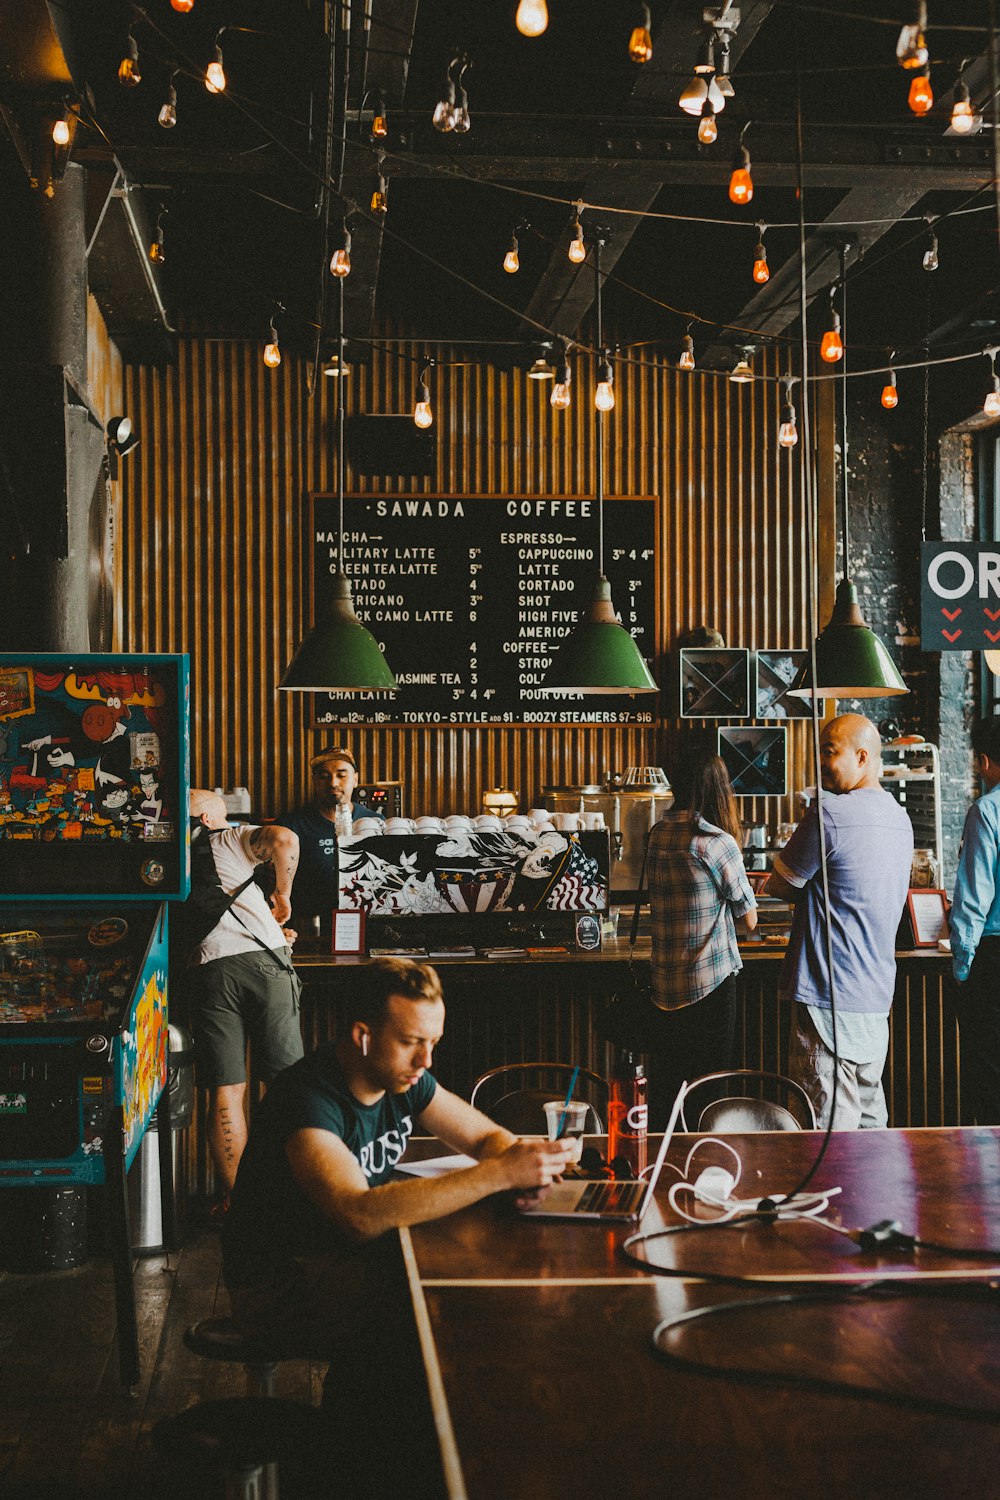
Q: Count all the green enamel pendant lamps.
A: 3